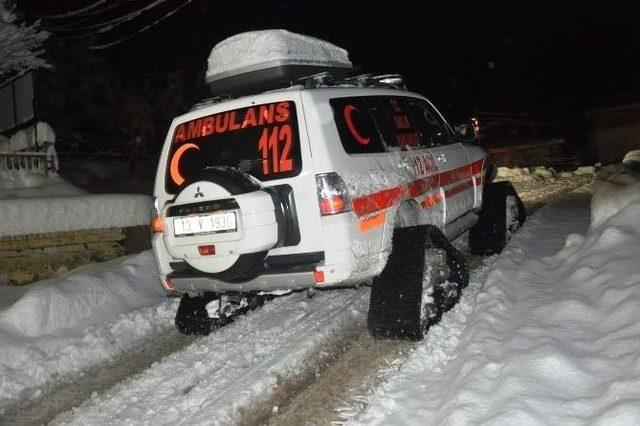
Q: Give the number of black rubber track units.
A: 3